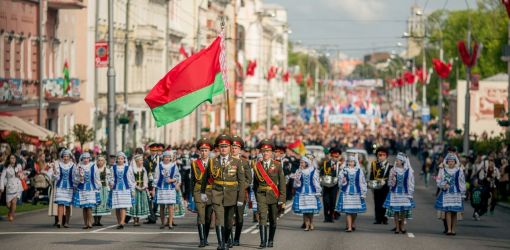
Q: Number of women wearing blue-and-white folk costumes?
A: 8